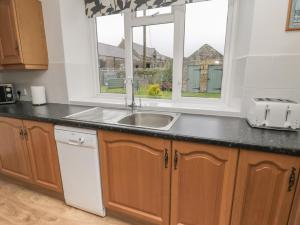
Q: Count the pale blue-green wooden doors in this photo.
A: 2